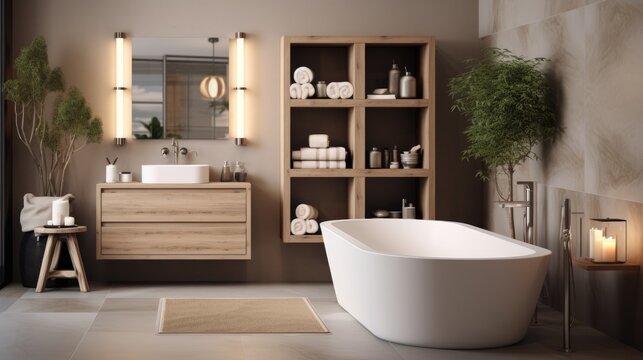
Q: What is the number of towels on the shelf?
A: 11